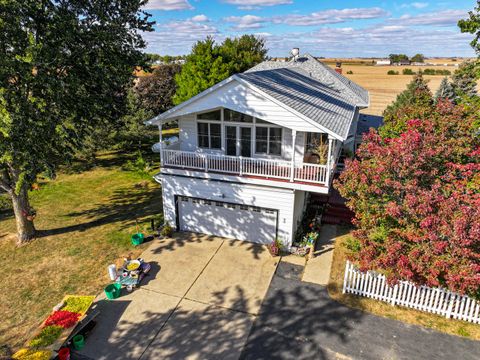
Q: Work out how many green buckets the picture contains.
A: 3